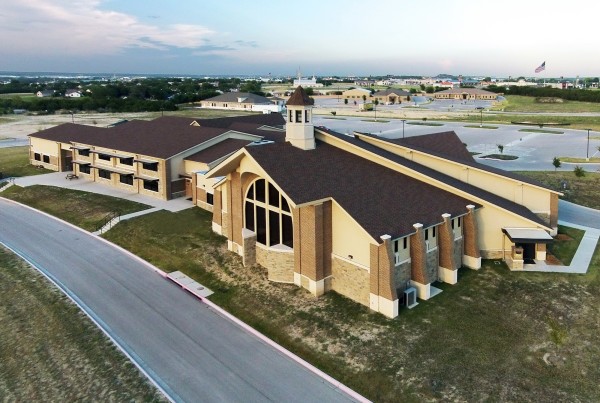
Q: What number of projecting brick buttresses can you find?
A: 4